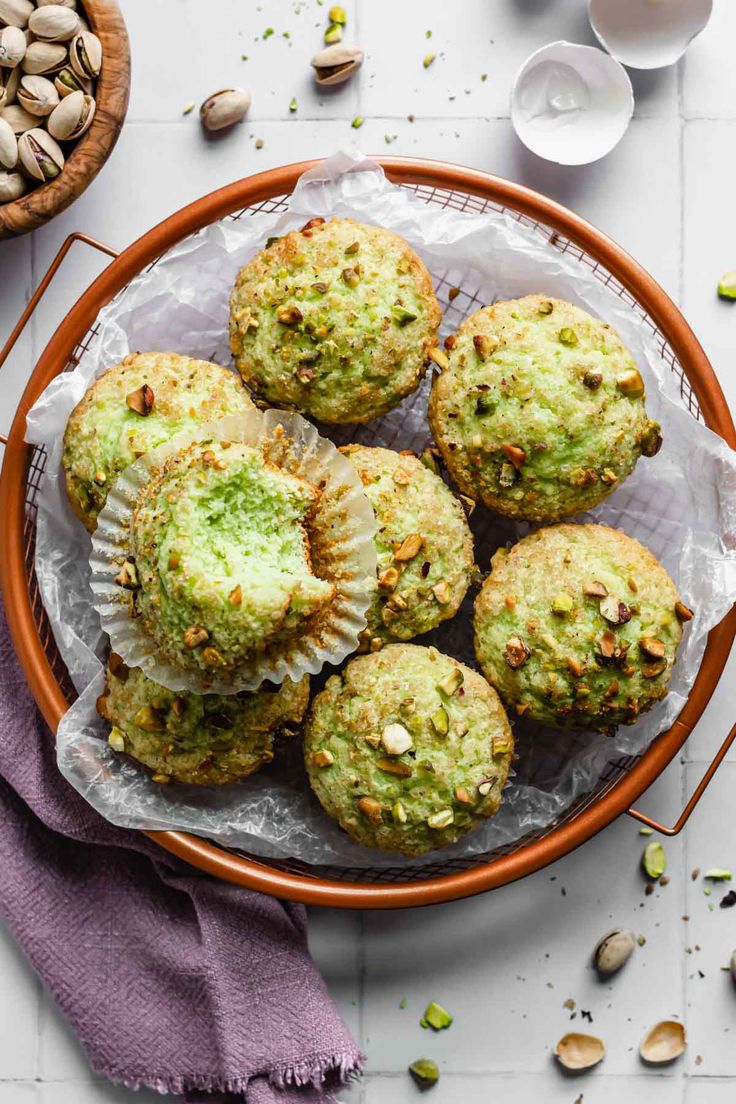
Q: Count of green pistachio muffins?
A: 8